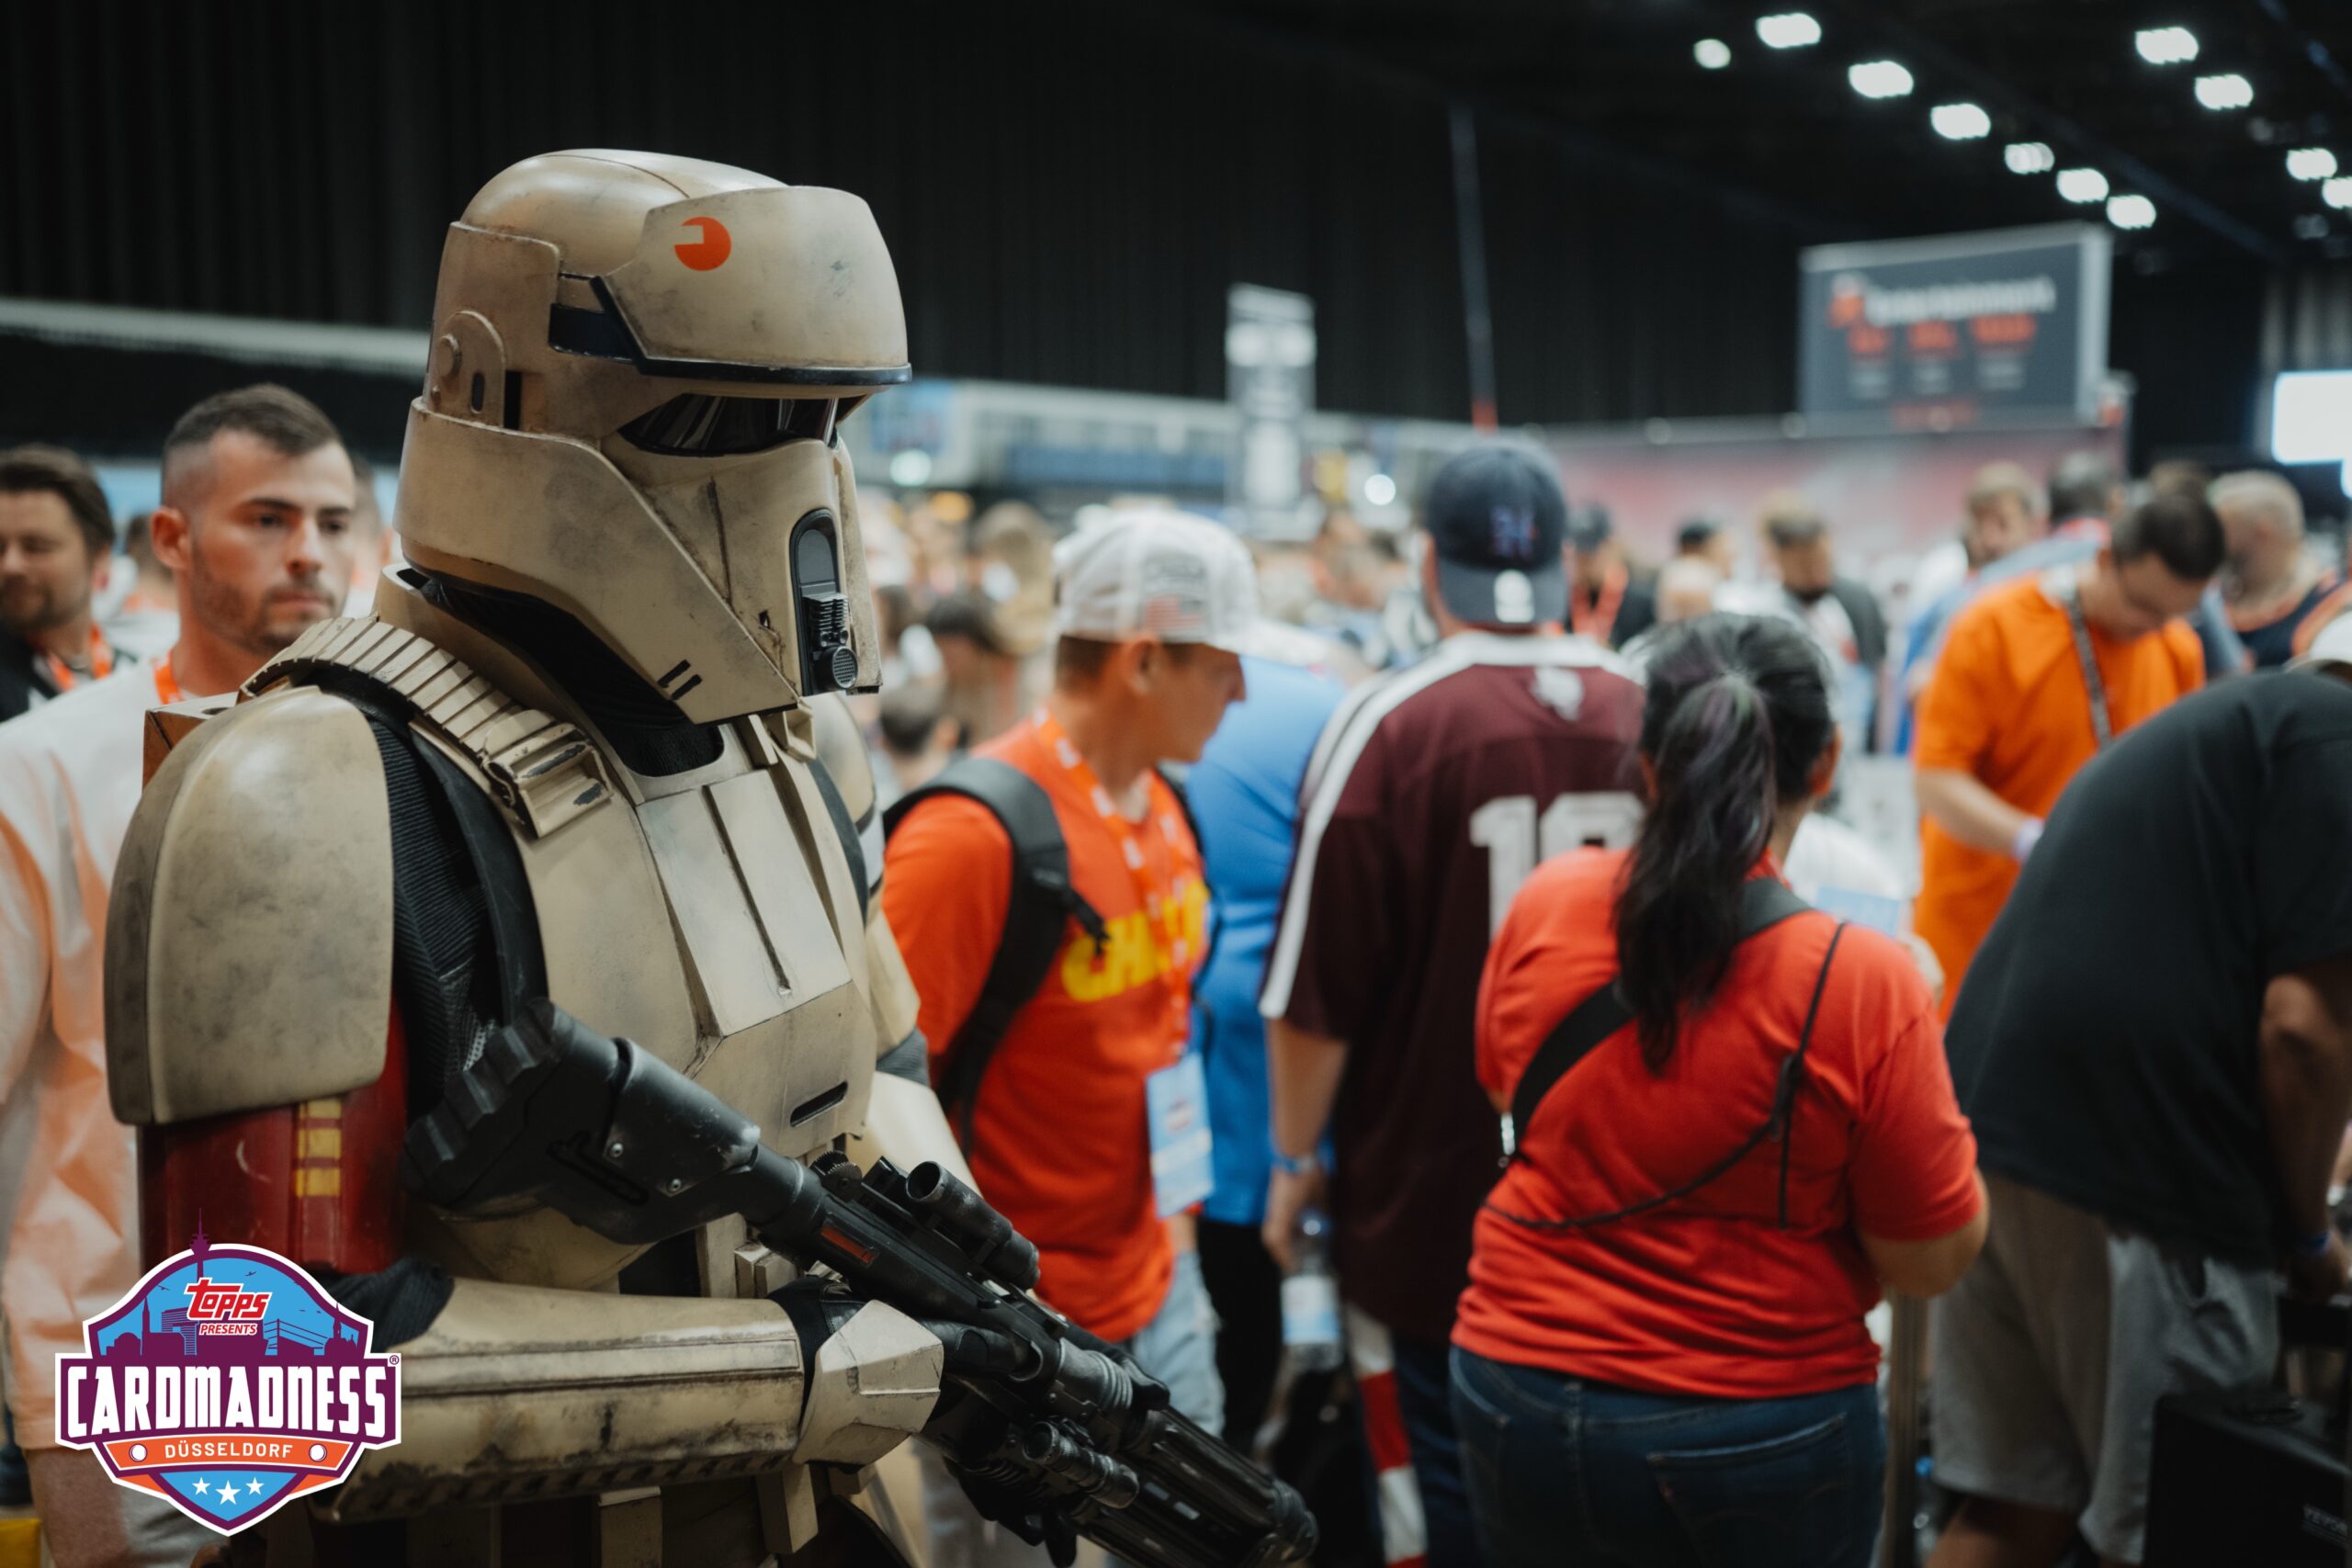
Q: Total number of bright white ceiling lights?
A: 11